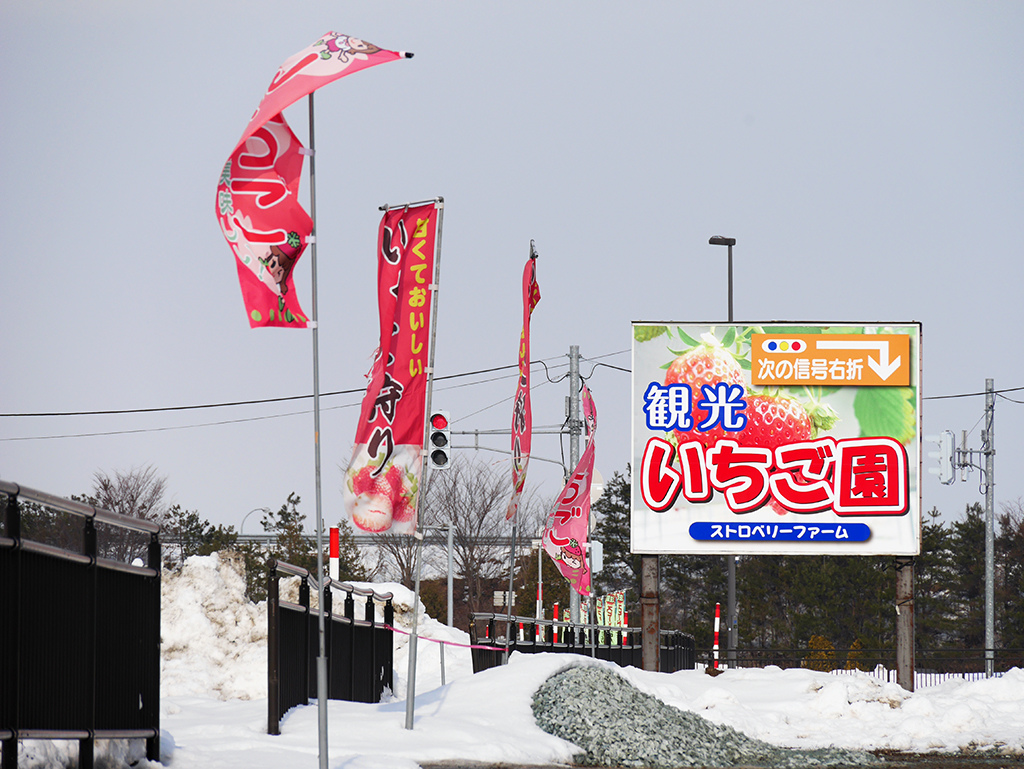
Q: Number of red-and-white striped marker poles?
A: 7